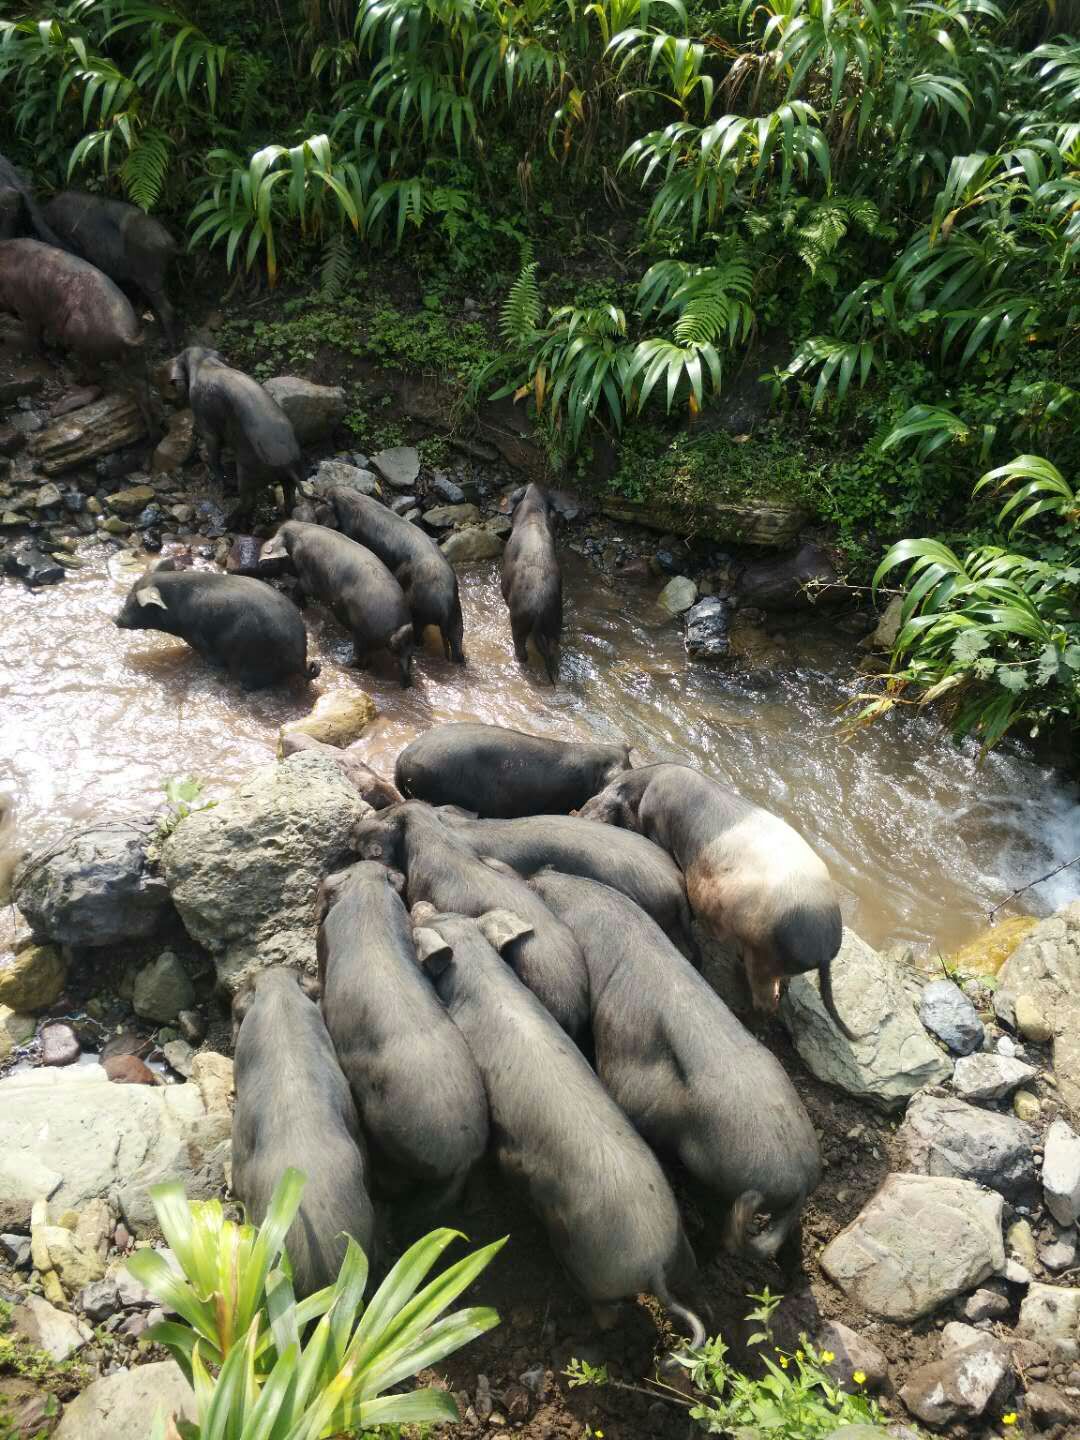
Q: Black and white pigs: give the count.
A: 1